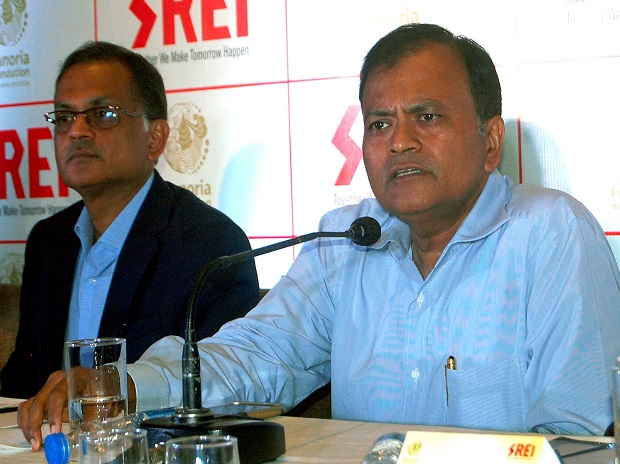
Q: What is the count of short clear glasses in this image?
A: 2